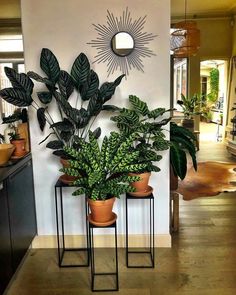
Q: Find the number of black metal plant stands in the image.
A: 3